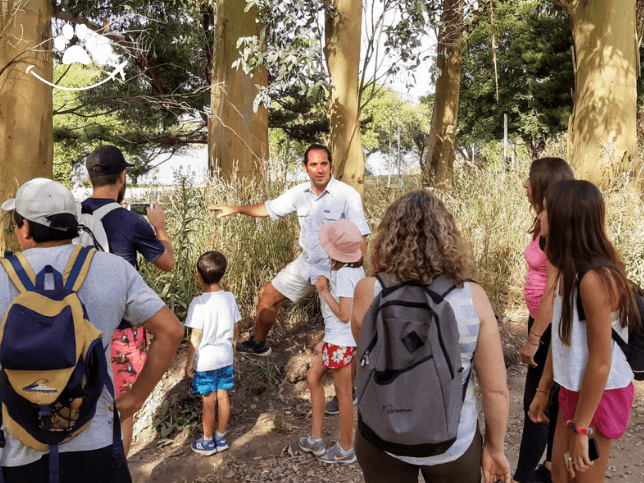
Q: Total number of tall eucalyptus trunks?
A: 5